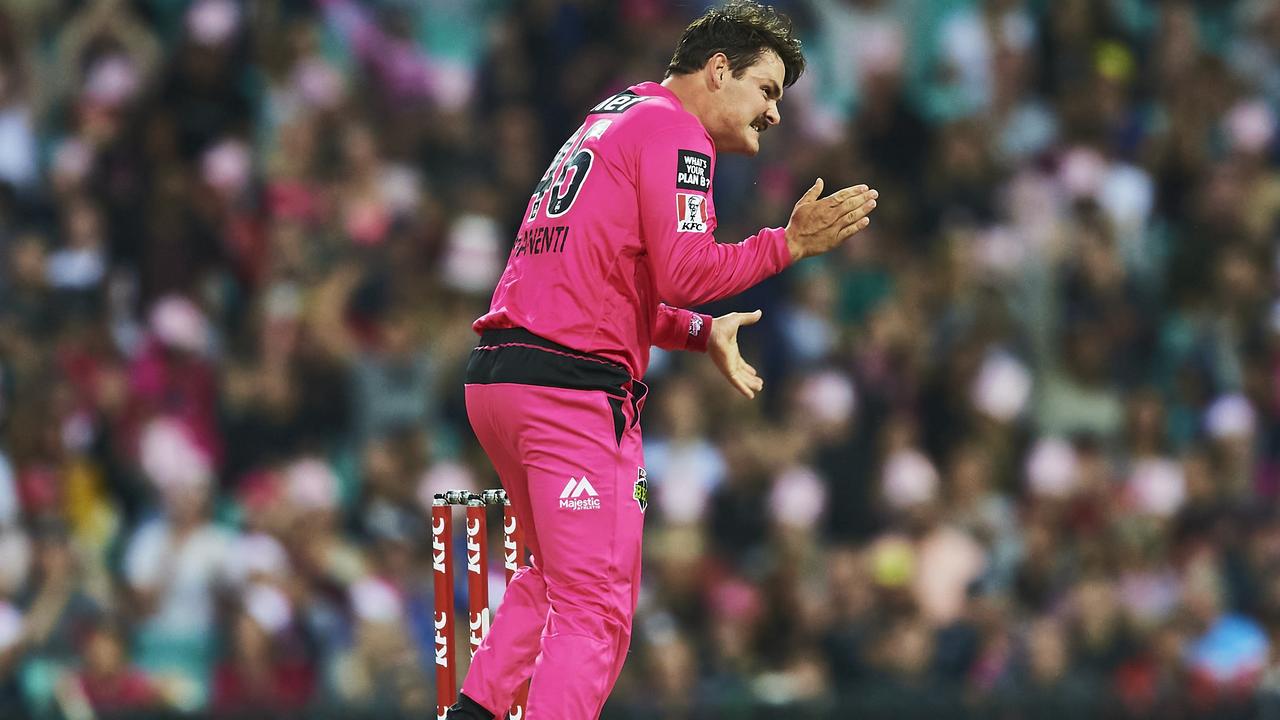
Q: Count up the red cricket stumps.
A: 3